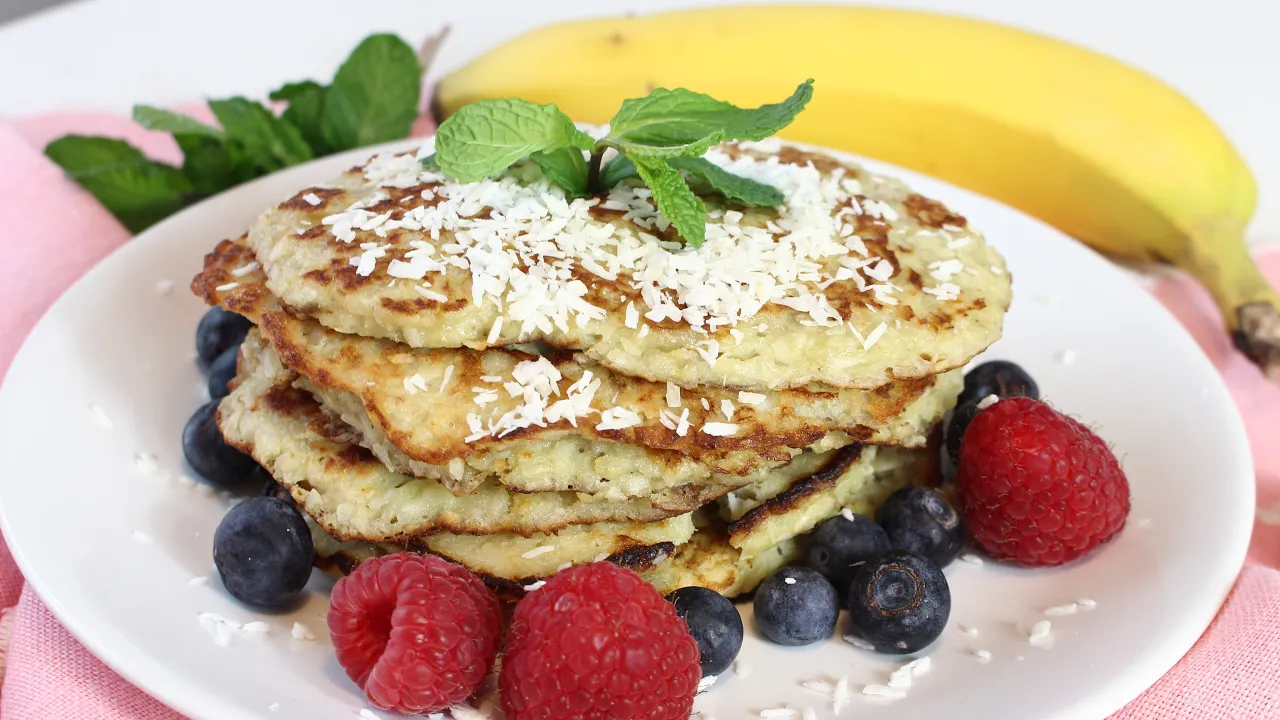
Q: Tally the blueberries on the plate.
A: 12